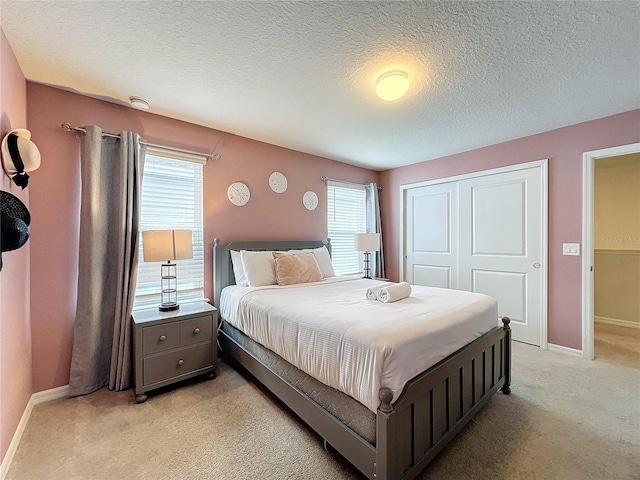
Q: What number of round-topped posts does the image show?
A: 4